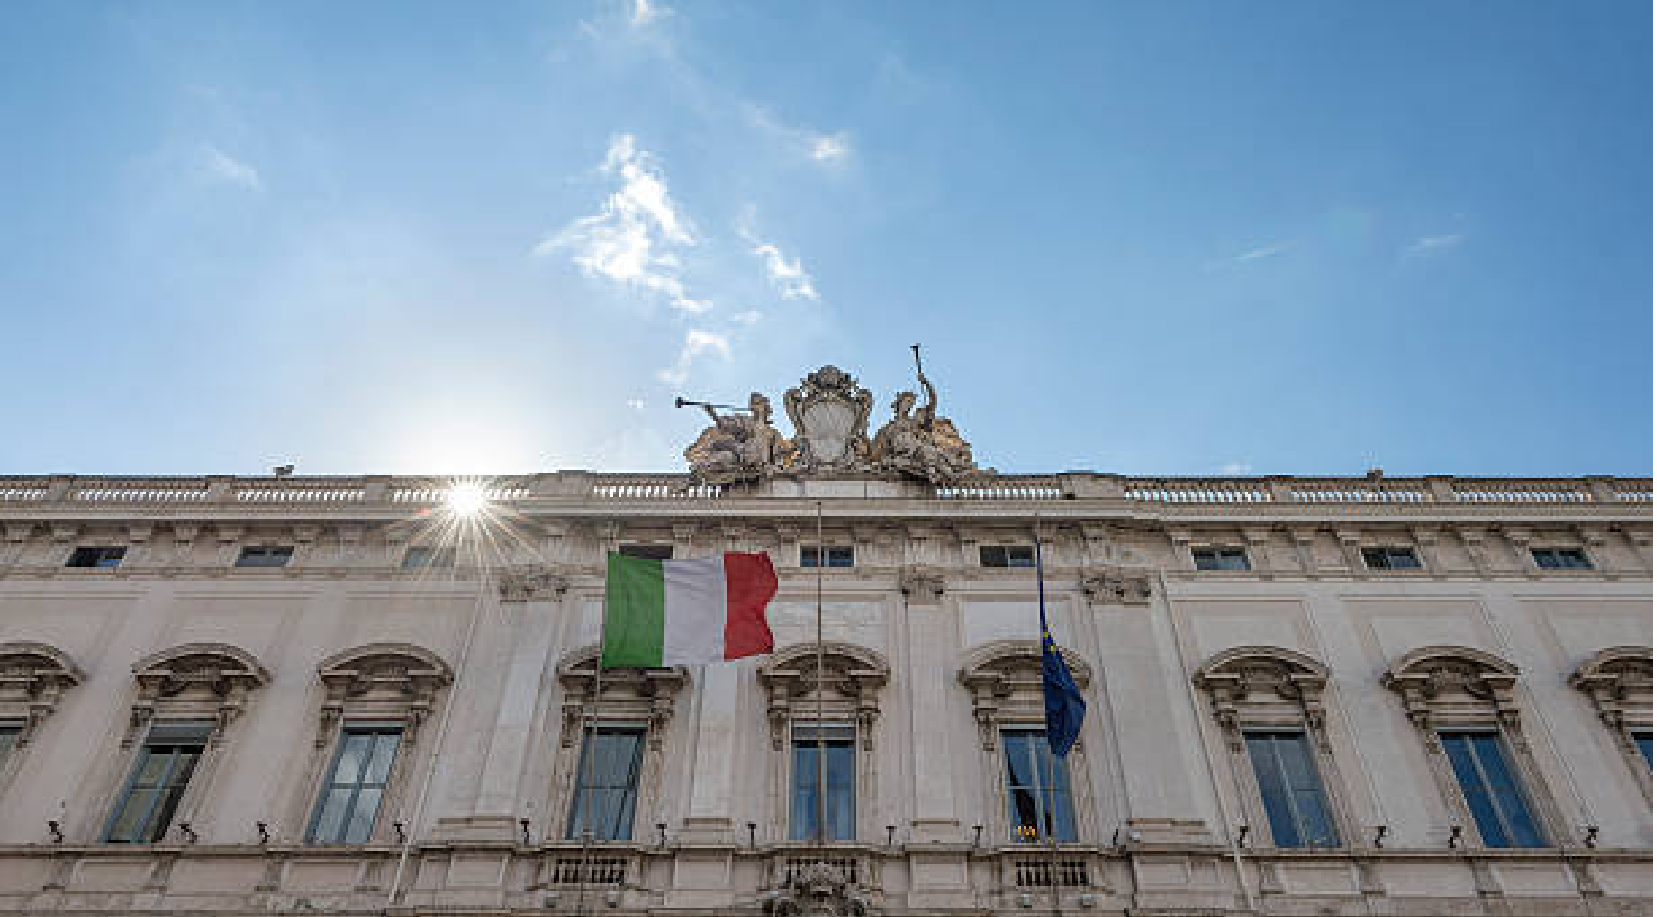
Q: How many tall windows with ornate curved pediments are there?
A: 9